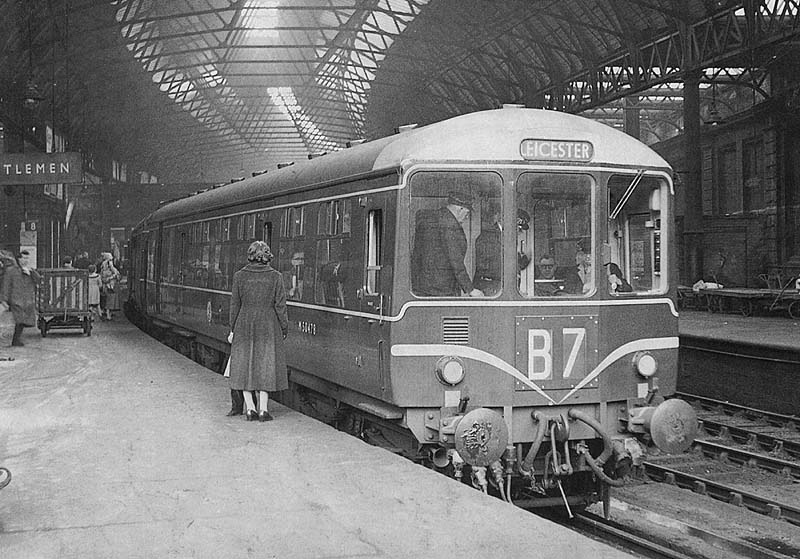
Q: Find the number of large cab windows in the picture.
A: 3